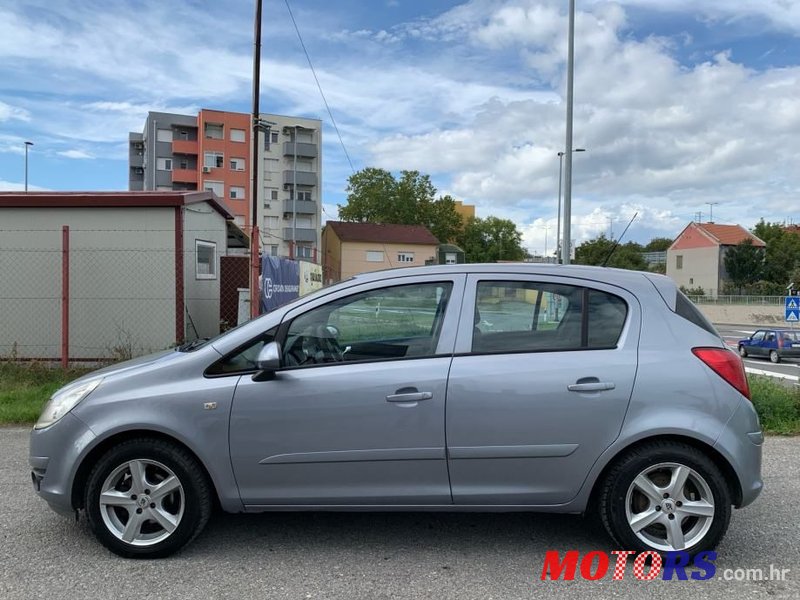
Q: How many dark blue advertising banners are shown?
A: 1